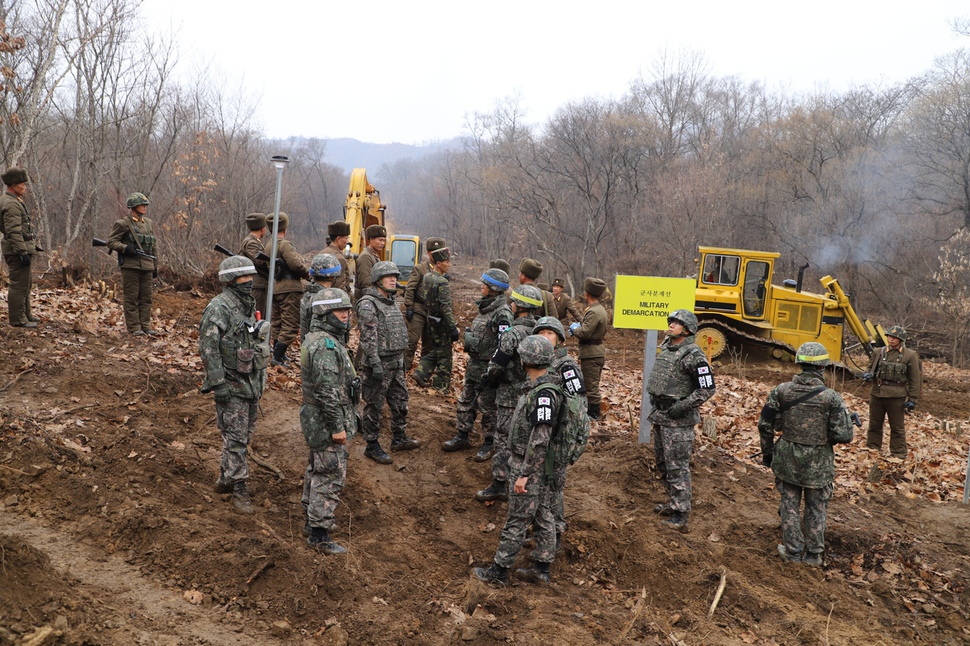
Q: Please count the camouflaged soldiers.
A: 11